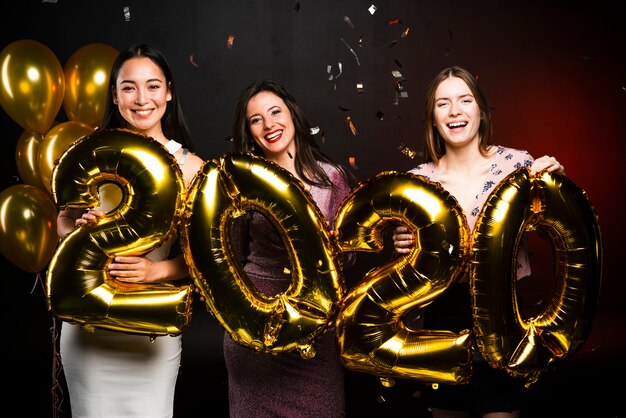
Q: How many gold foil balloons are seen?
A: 4